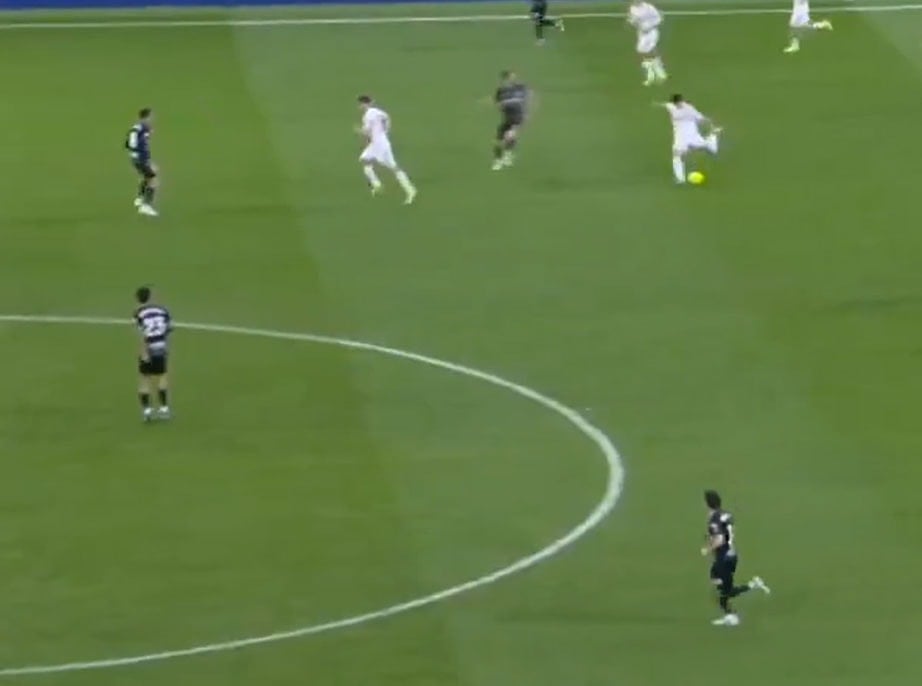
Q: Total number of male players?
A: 9